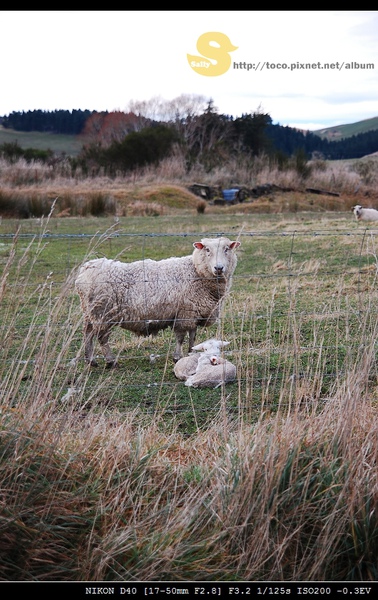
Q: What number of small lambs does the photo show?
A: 2